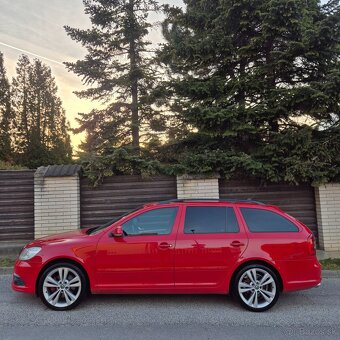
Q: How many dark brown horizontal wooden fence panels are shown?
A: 3